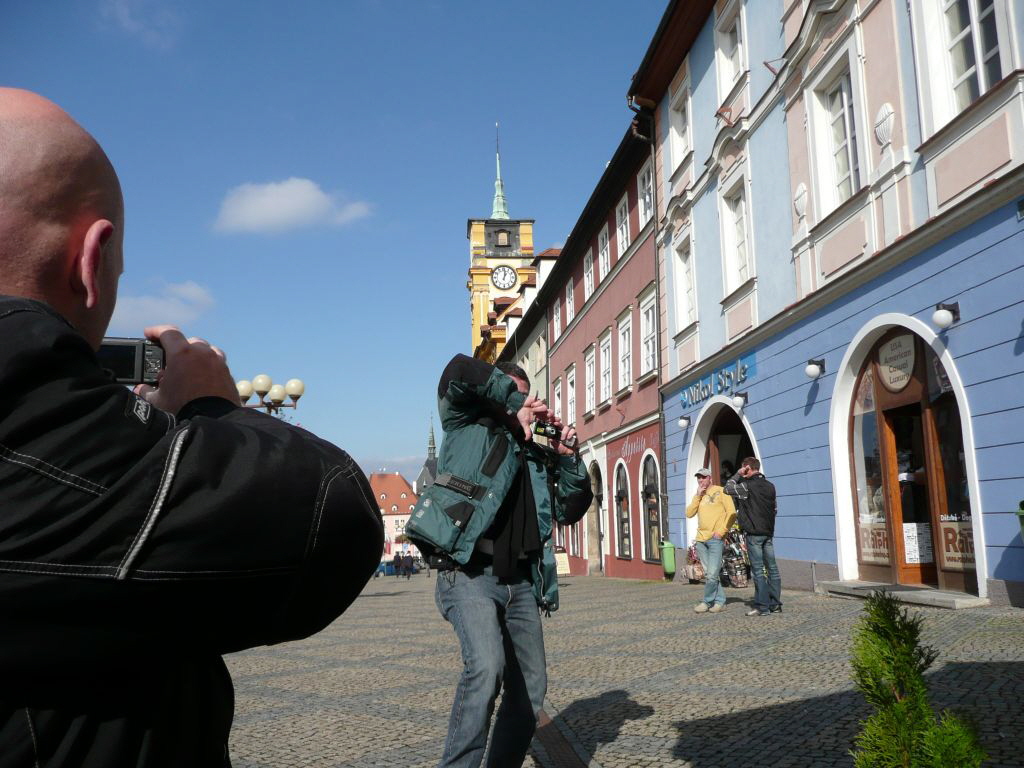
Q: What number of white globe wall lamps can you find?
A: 4